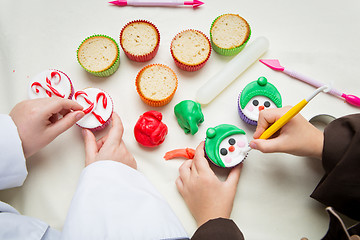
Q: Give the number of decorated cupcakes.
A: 4